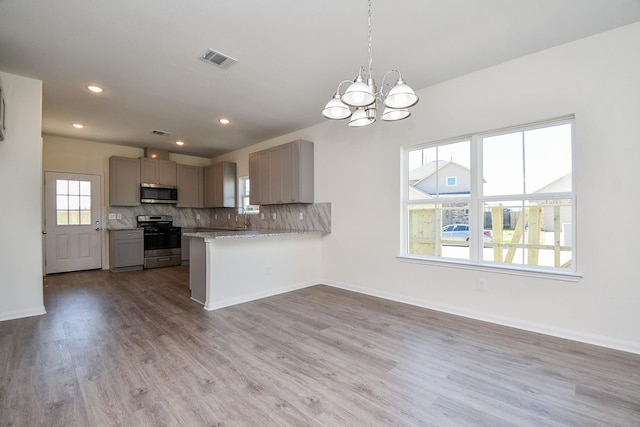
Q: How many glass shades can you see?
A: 5